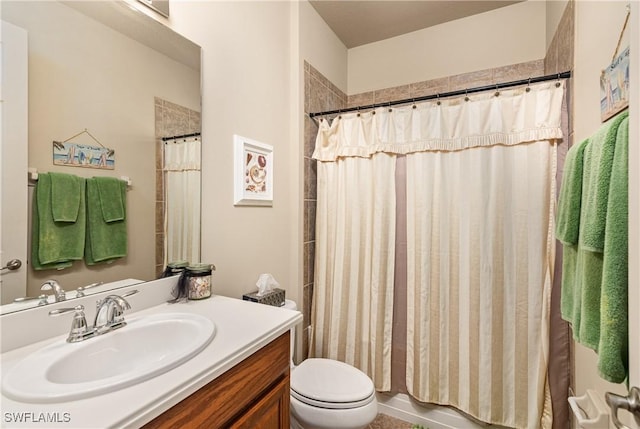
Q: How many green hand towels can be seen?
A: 2